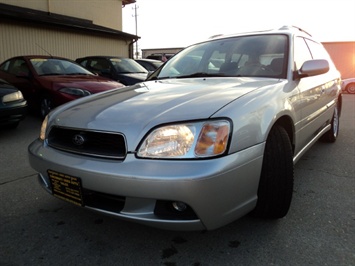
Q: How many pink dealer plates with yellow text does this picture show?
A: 0